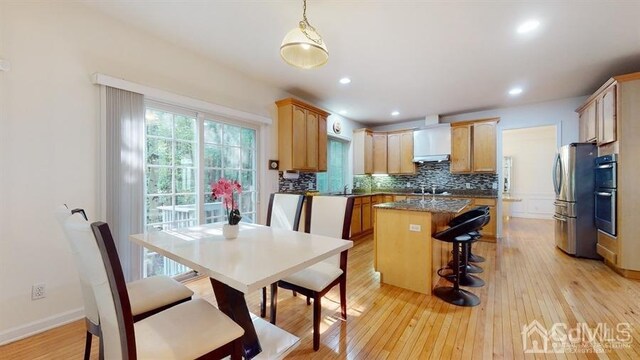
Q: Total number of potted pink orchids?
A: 1